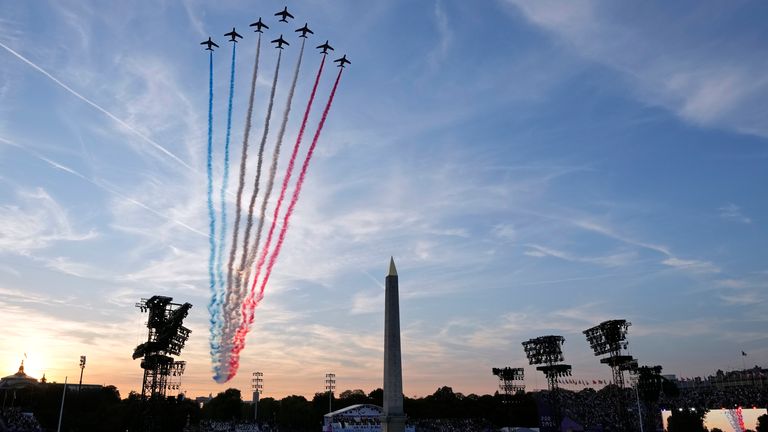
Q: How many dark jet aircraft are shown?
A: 8